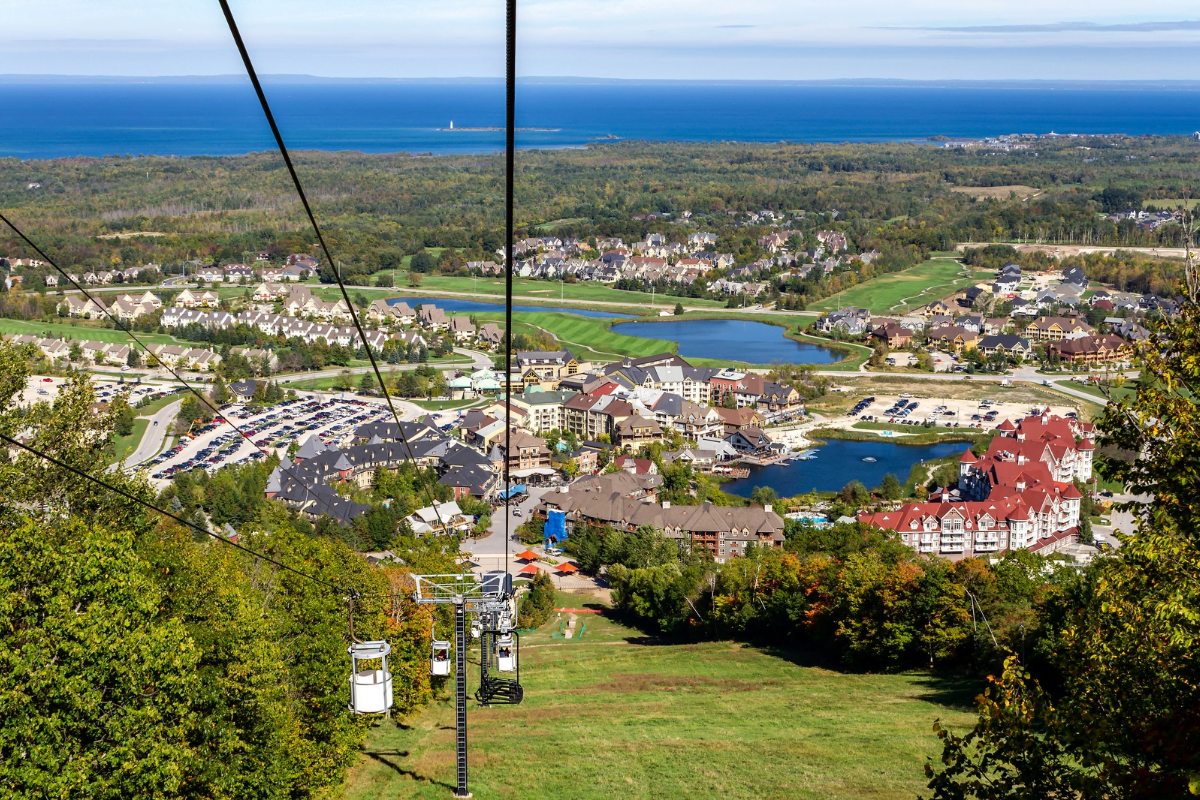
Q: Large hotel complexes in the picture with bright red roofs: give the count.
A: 1